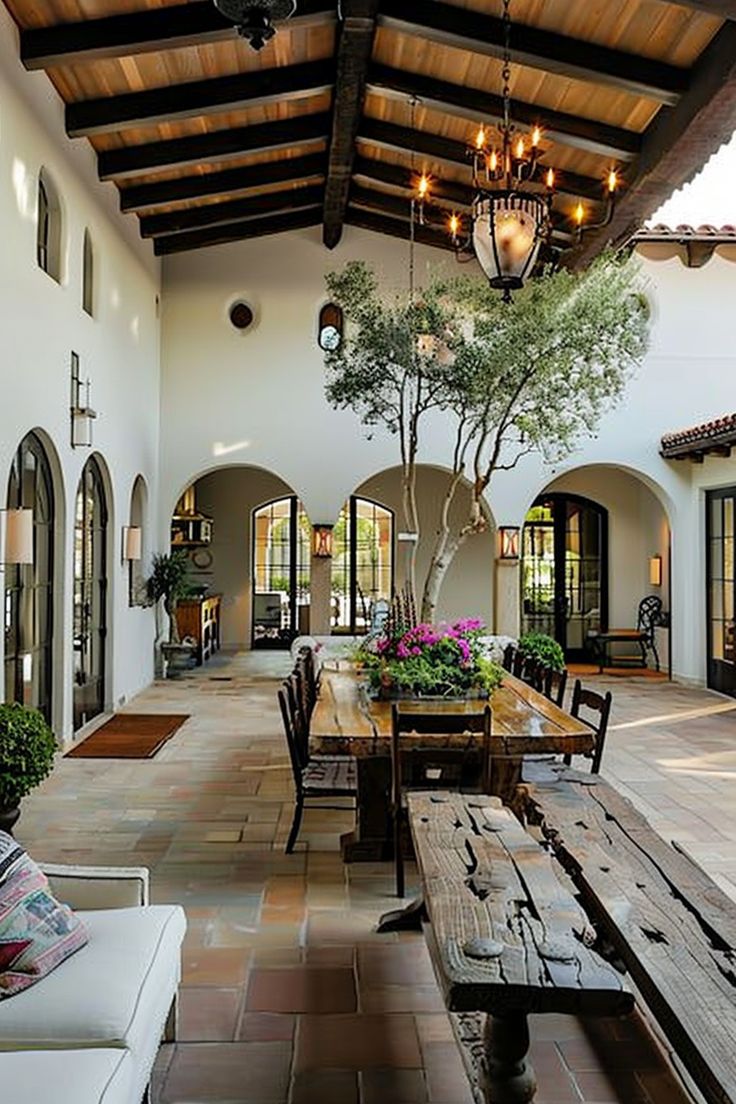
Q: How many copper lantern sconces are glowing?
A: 2